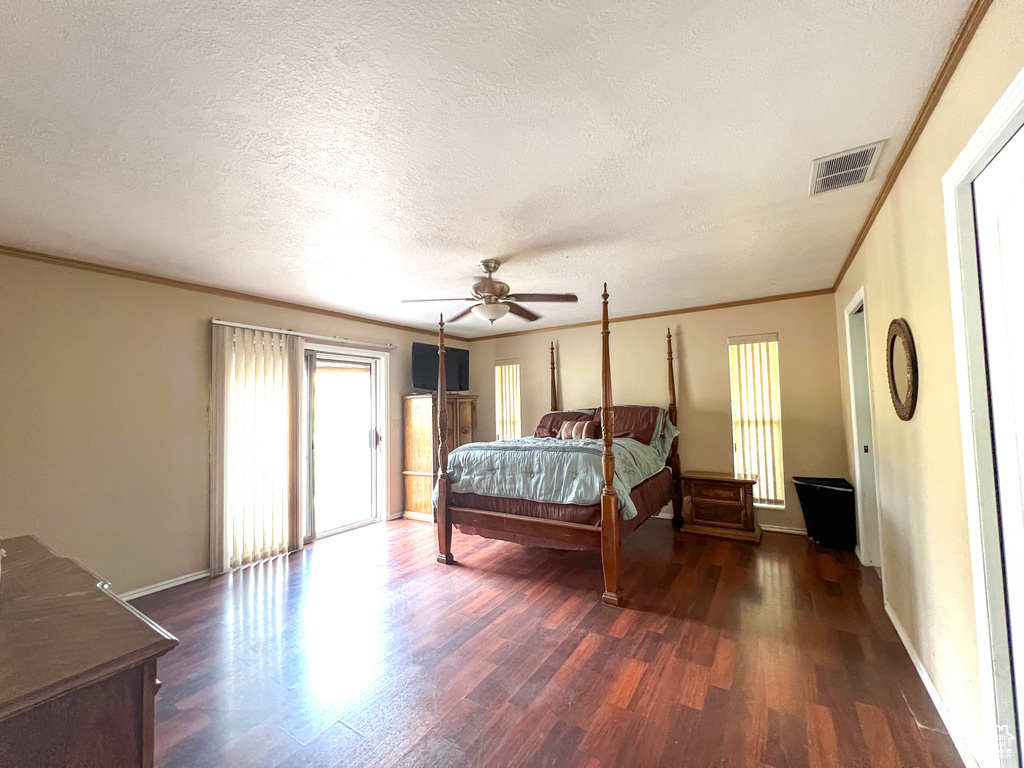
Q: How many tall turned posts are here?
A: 4